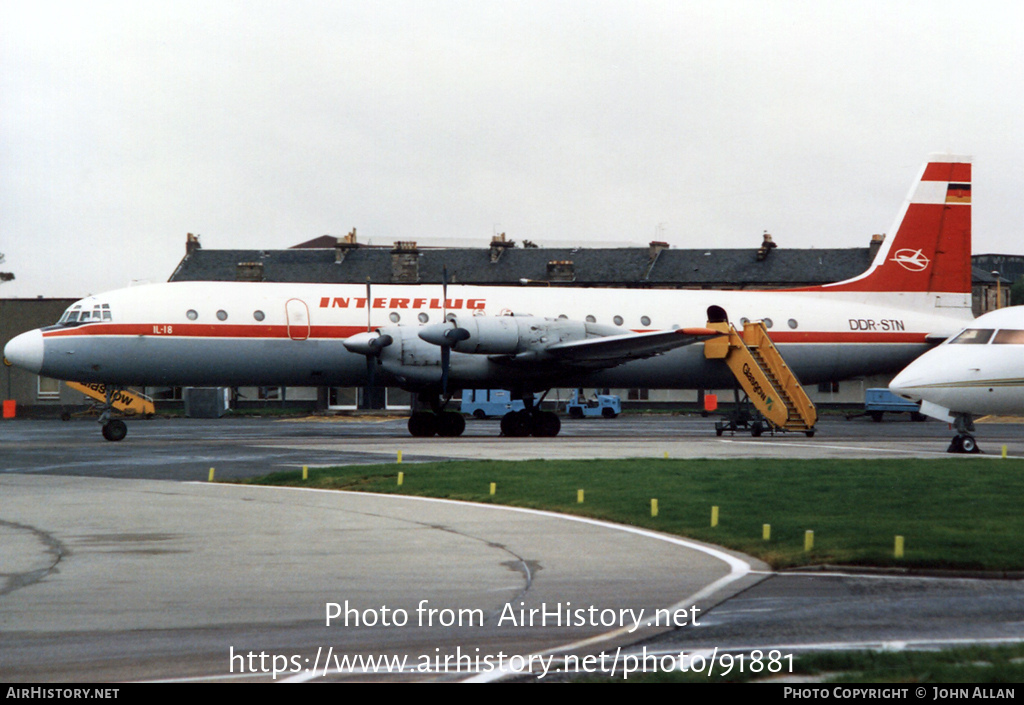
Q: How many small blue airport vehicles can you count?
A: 3